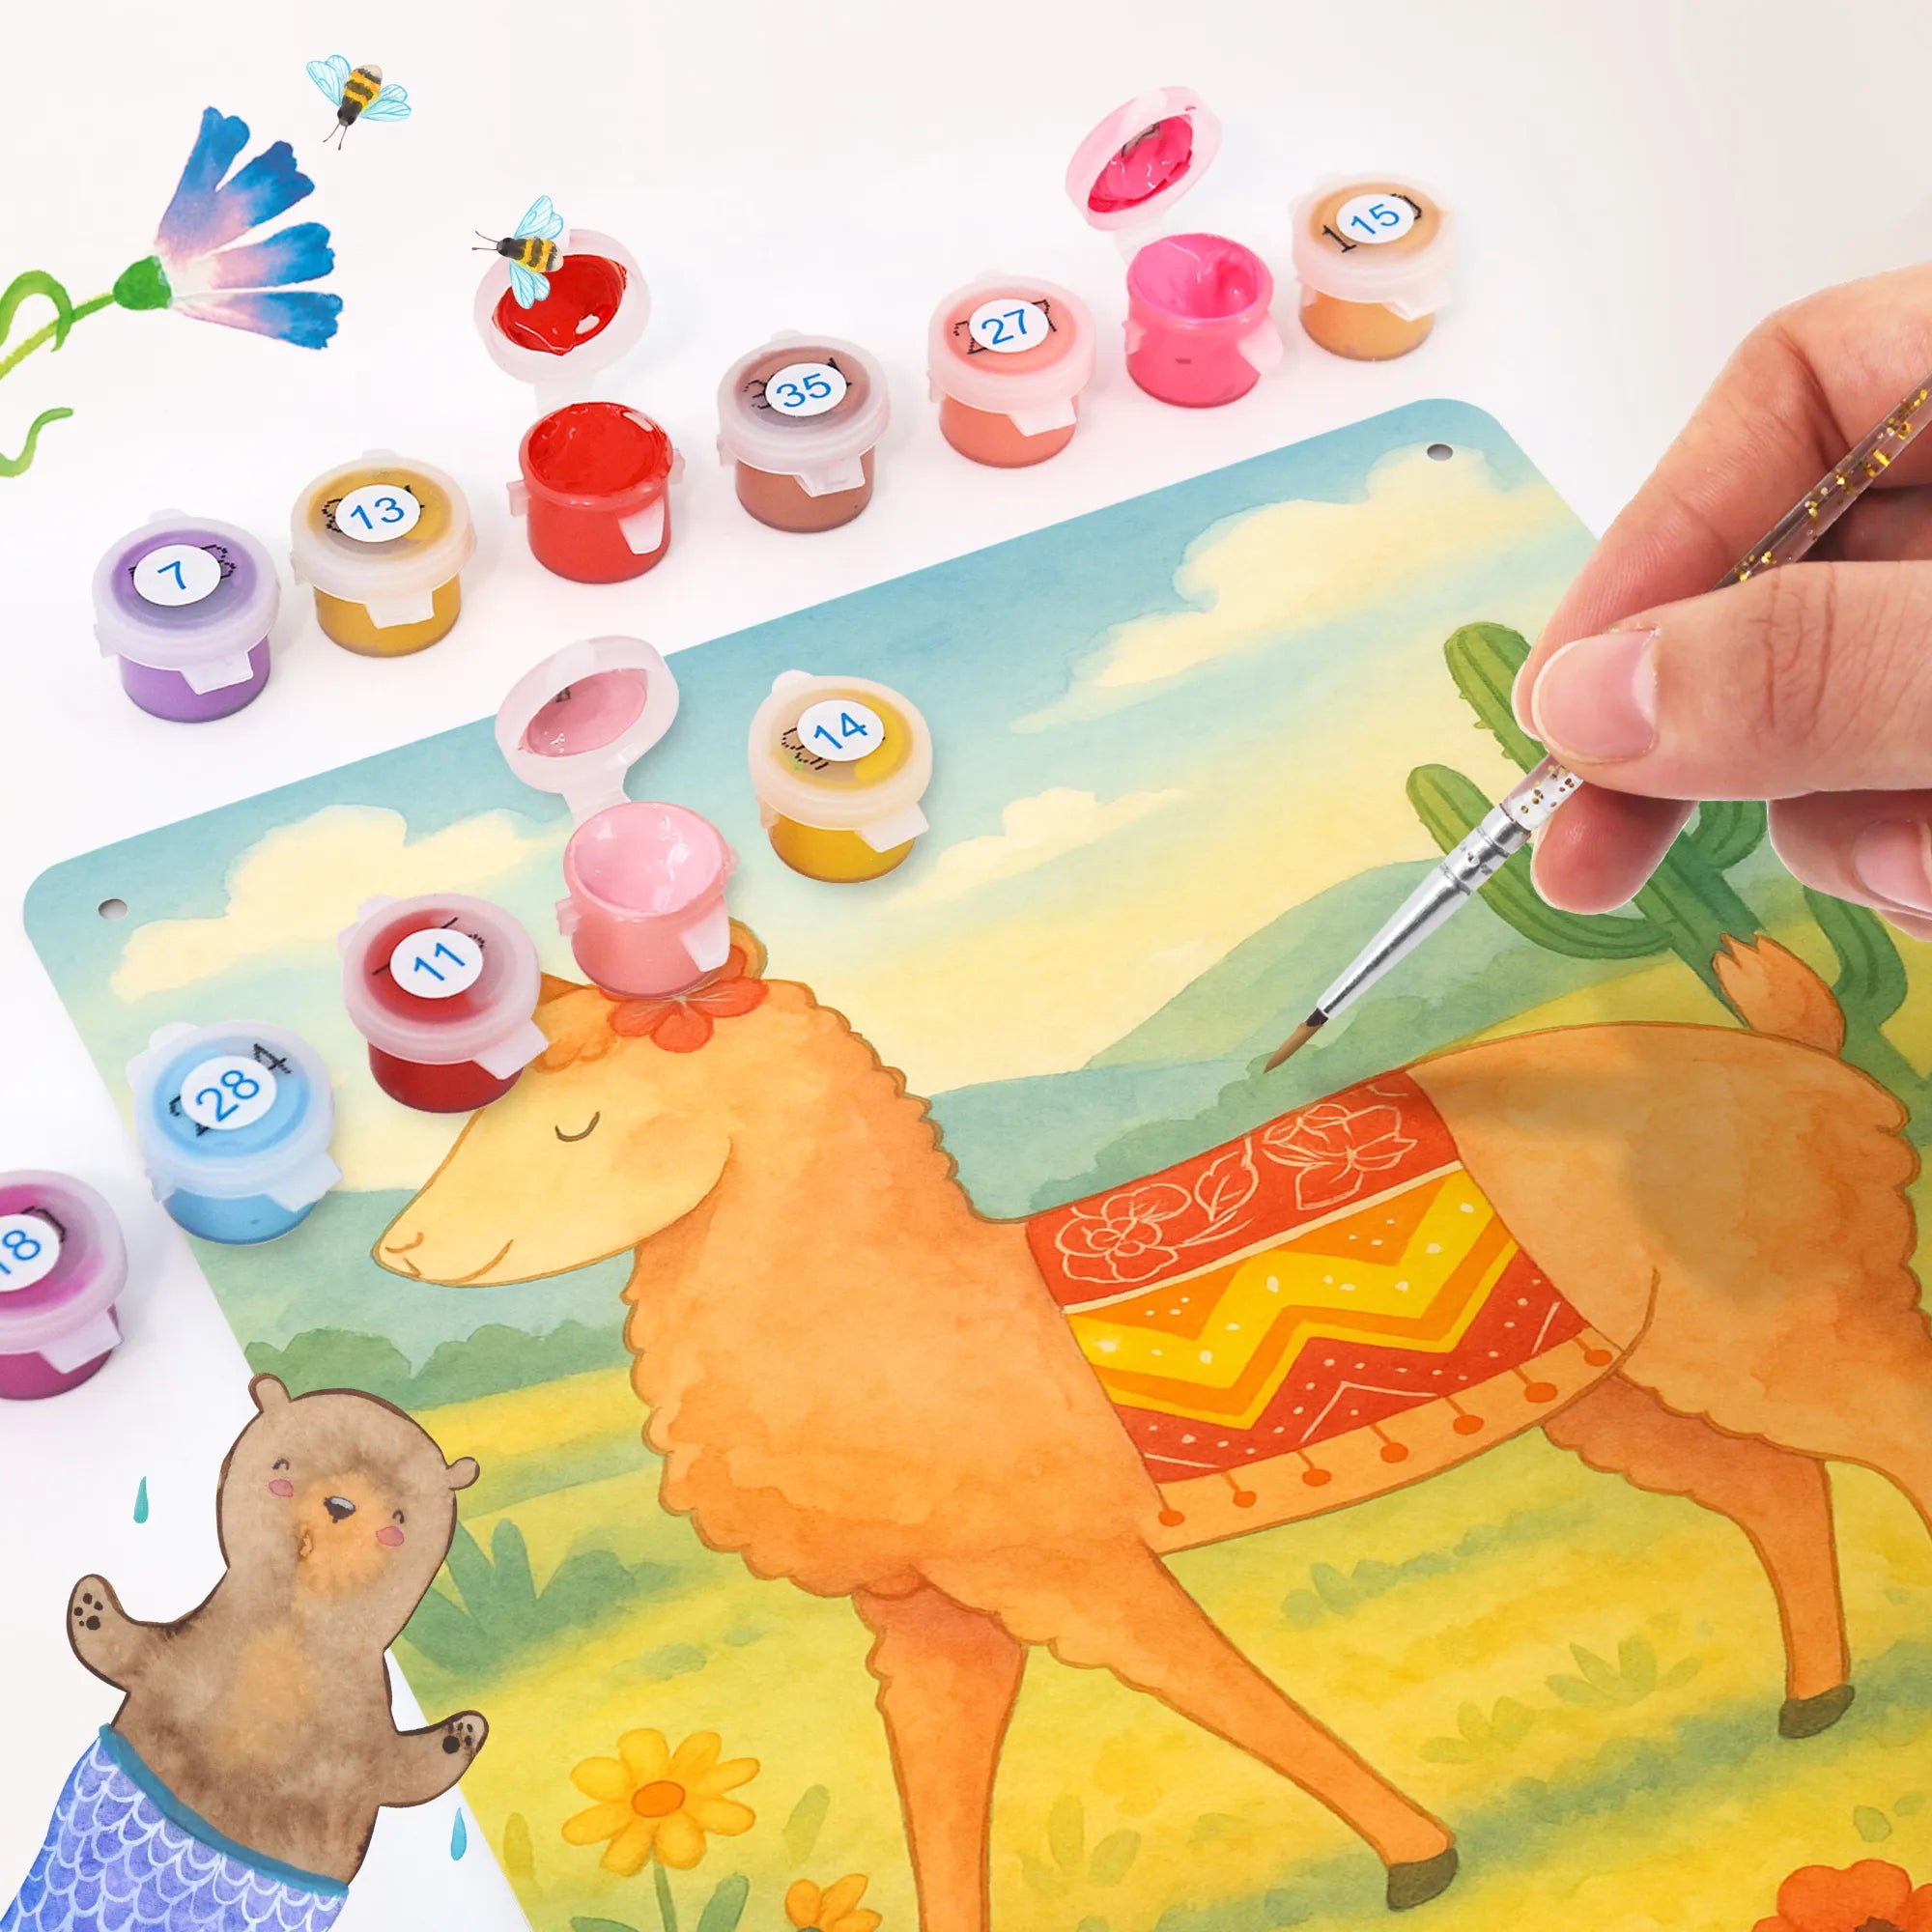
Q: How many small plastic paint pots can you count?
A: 12